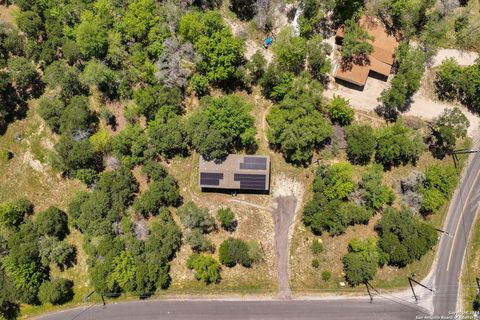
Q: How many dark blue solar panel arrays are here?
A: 3